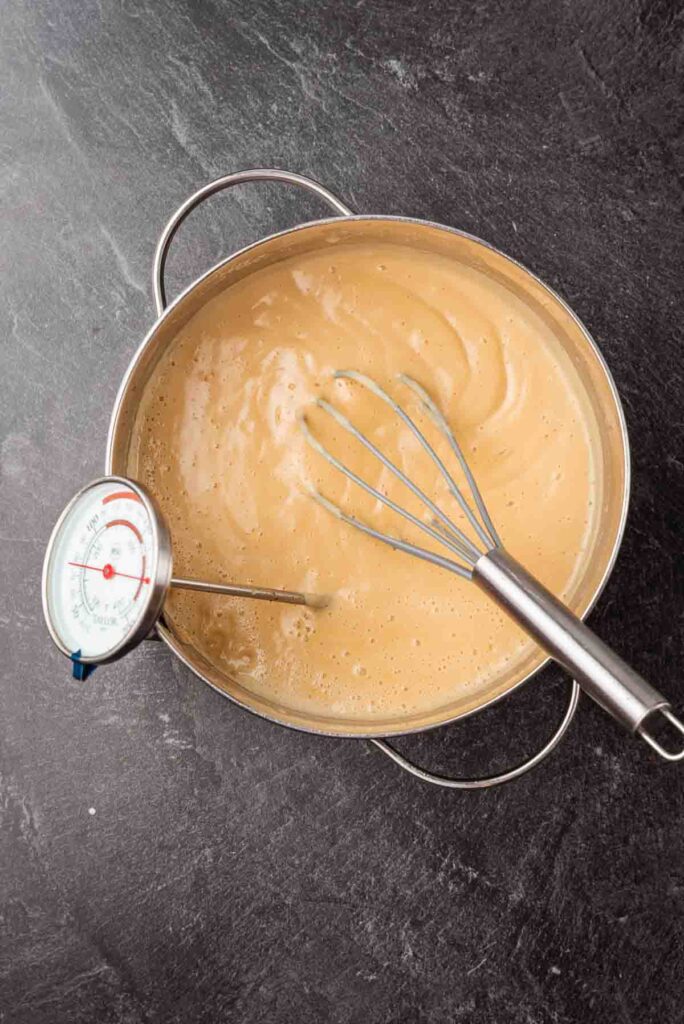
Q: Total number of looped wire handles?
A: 2